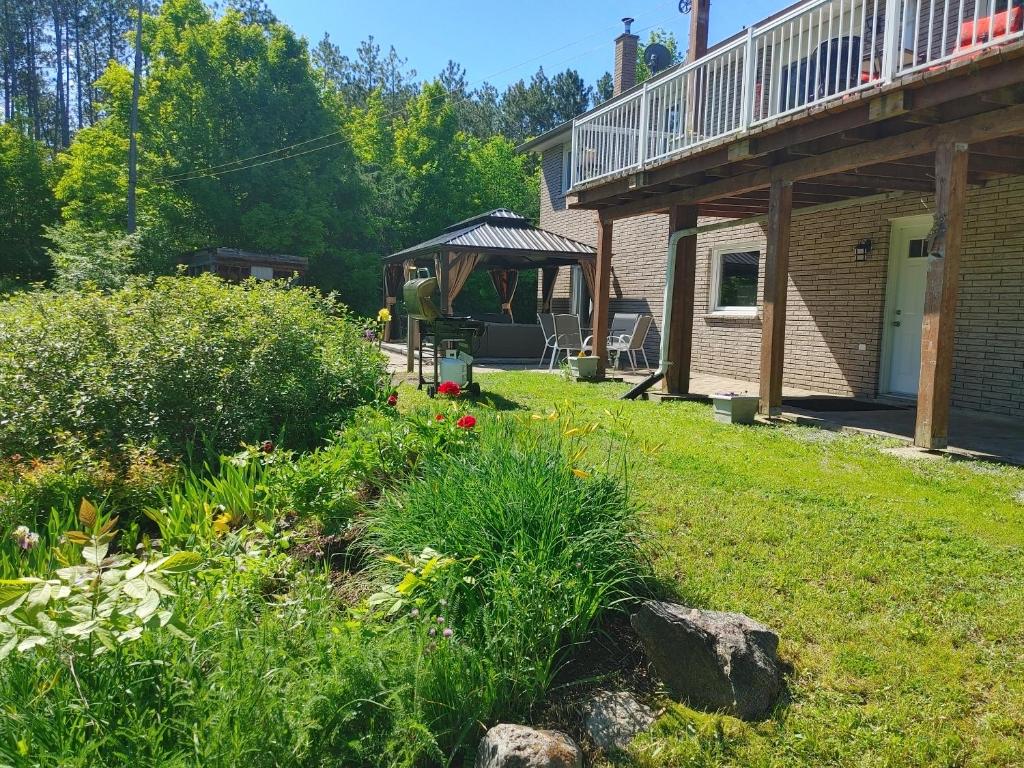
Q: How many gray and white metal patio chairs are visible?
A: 4